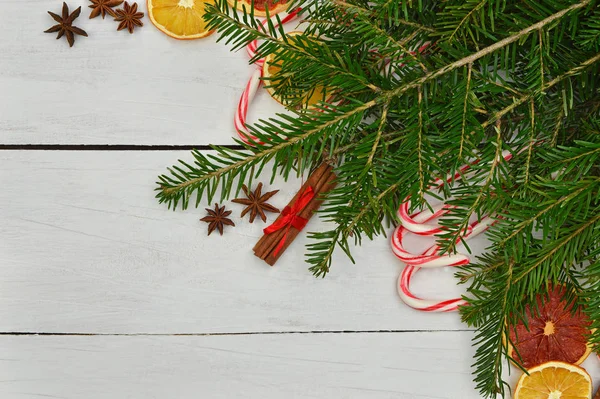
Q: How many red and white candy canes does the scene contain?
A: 5